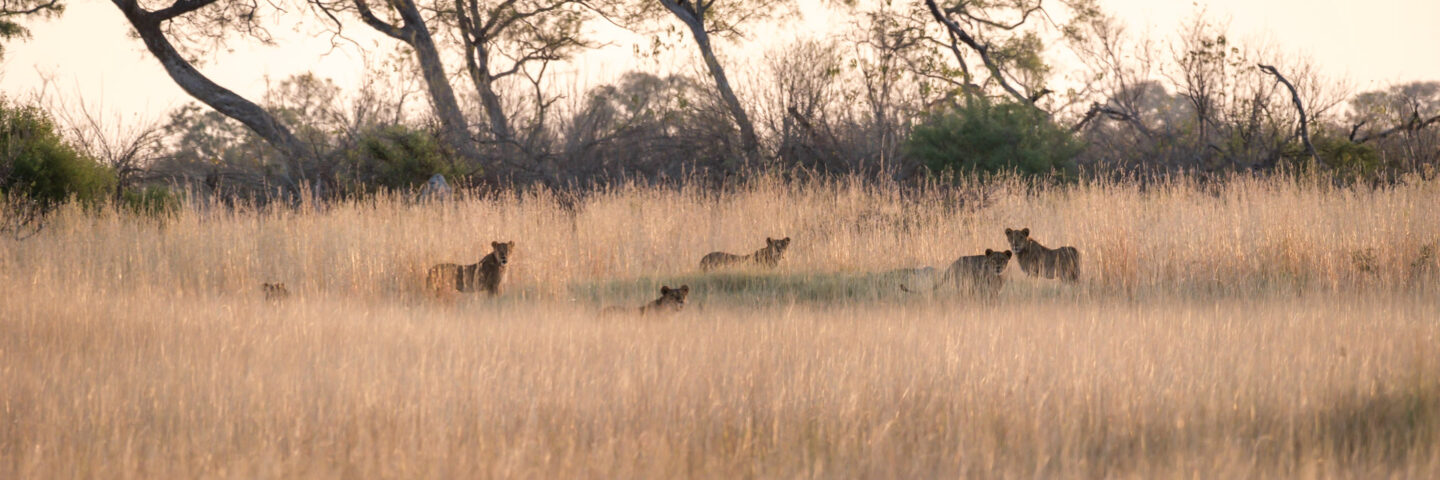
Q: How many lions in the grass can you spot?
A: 6